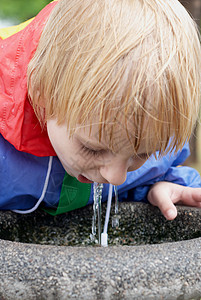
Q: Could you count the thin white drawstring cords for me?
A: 2